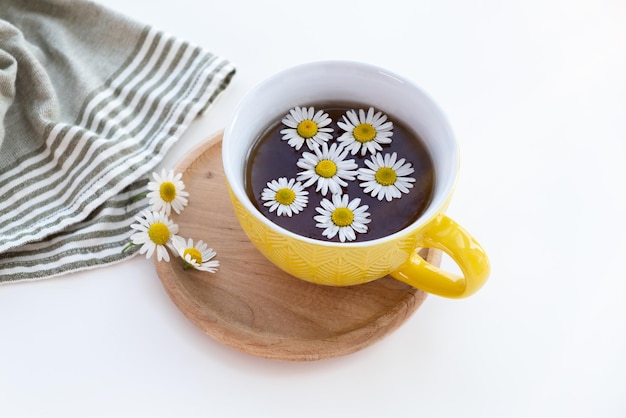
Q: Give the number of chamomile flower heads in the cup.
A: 6